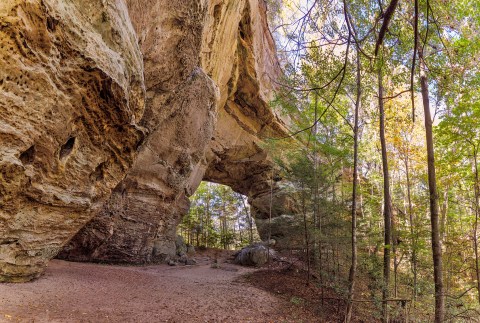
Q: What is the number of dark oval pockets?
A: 2